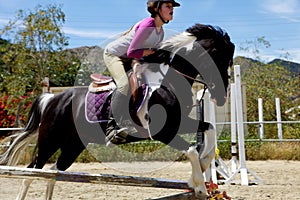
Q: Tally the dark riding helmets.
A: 1